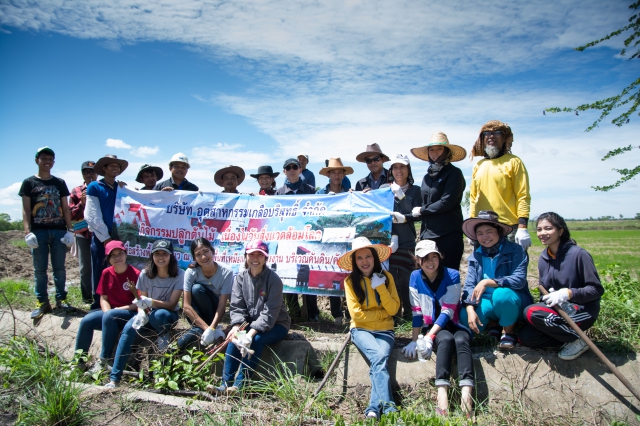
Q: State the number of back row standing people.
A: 14